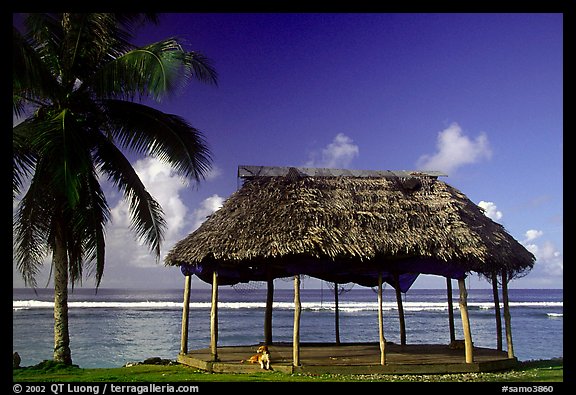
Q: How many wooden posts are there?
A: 11